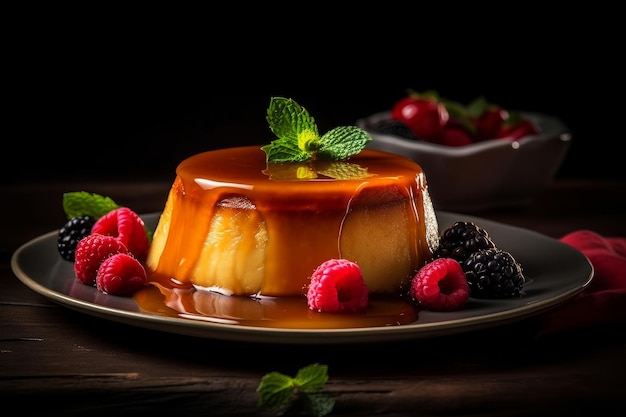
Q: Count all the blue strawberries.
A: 0